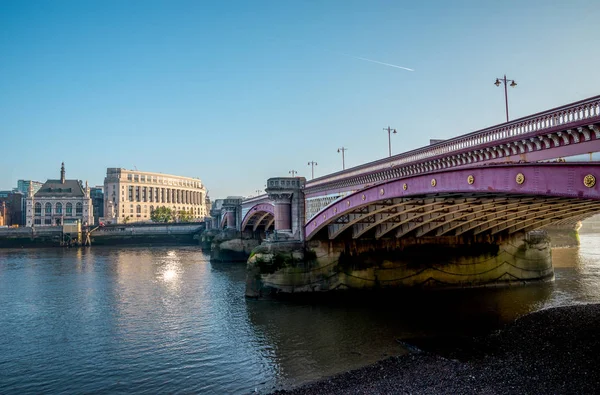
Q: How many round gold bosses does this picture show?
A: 11